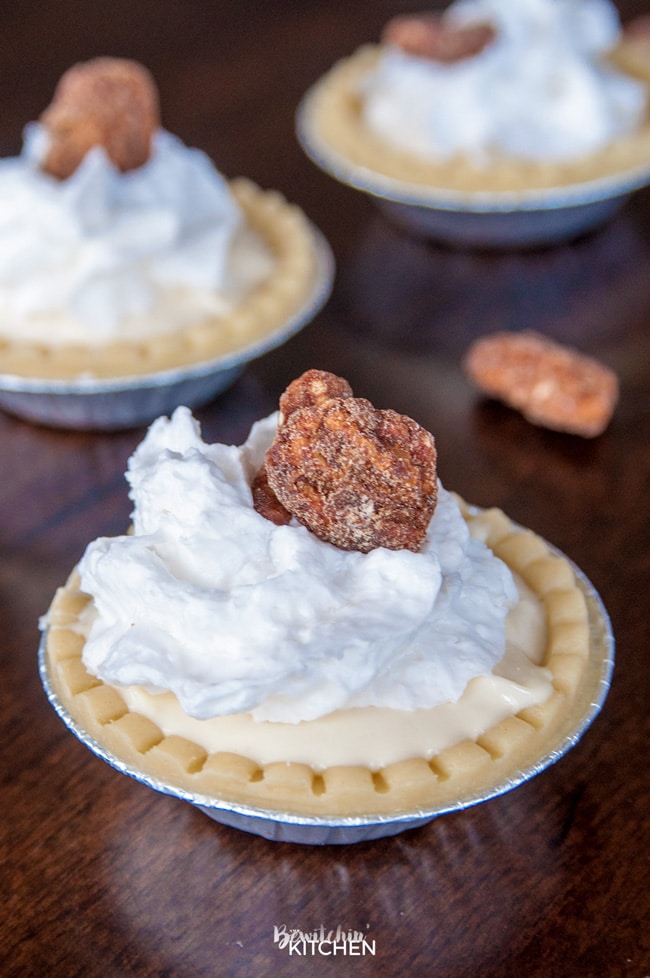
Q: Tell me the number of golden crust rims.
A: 3